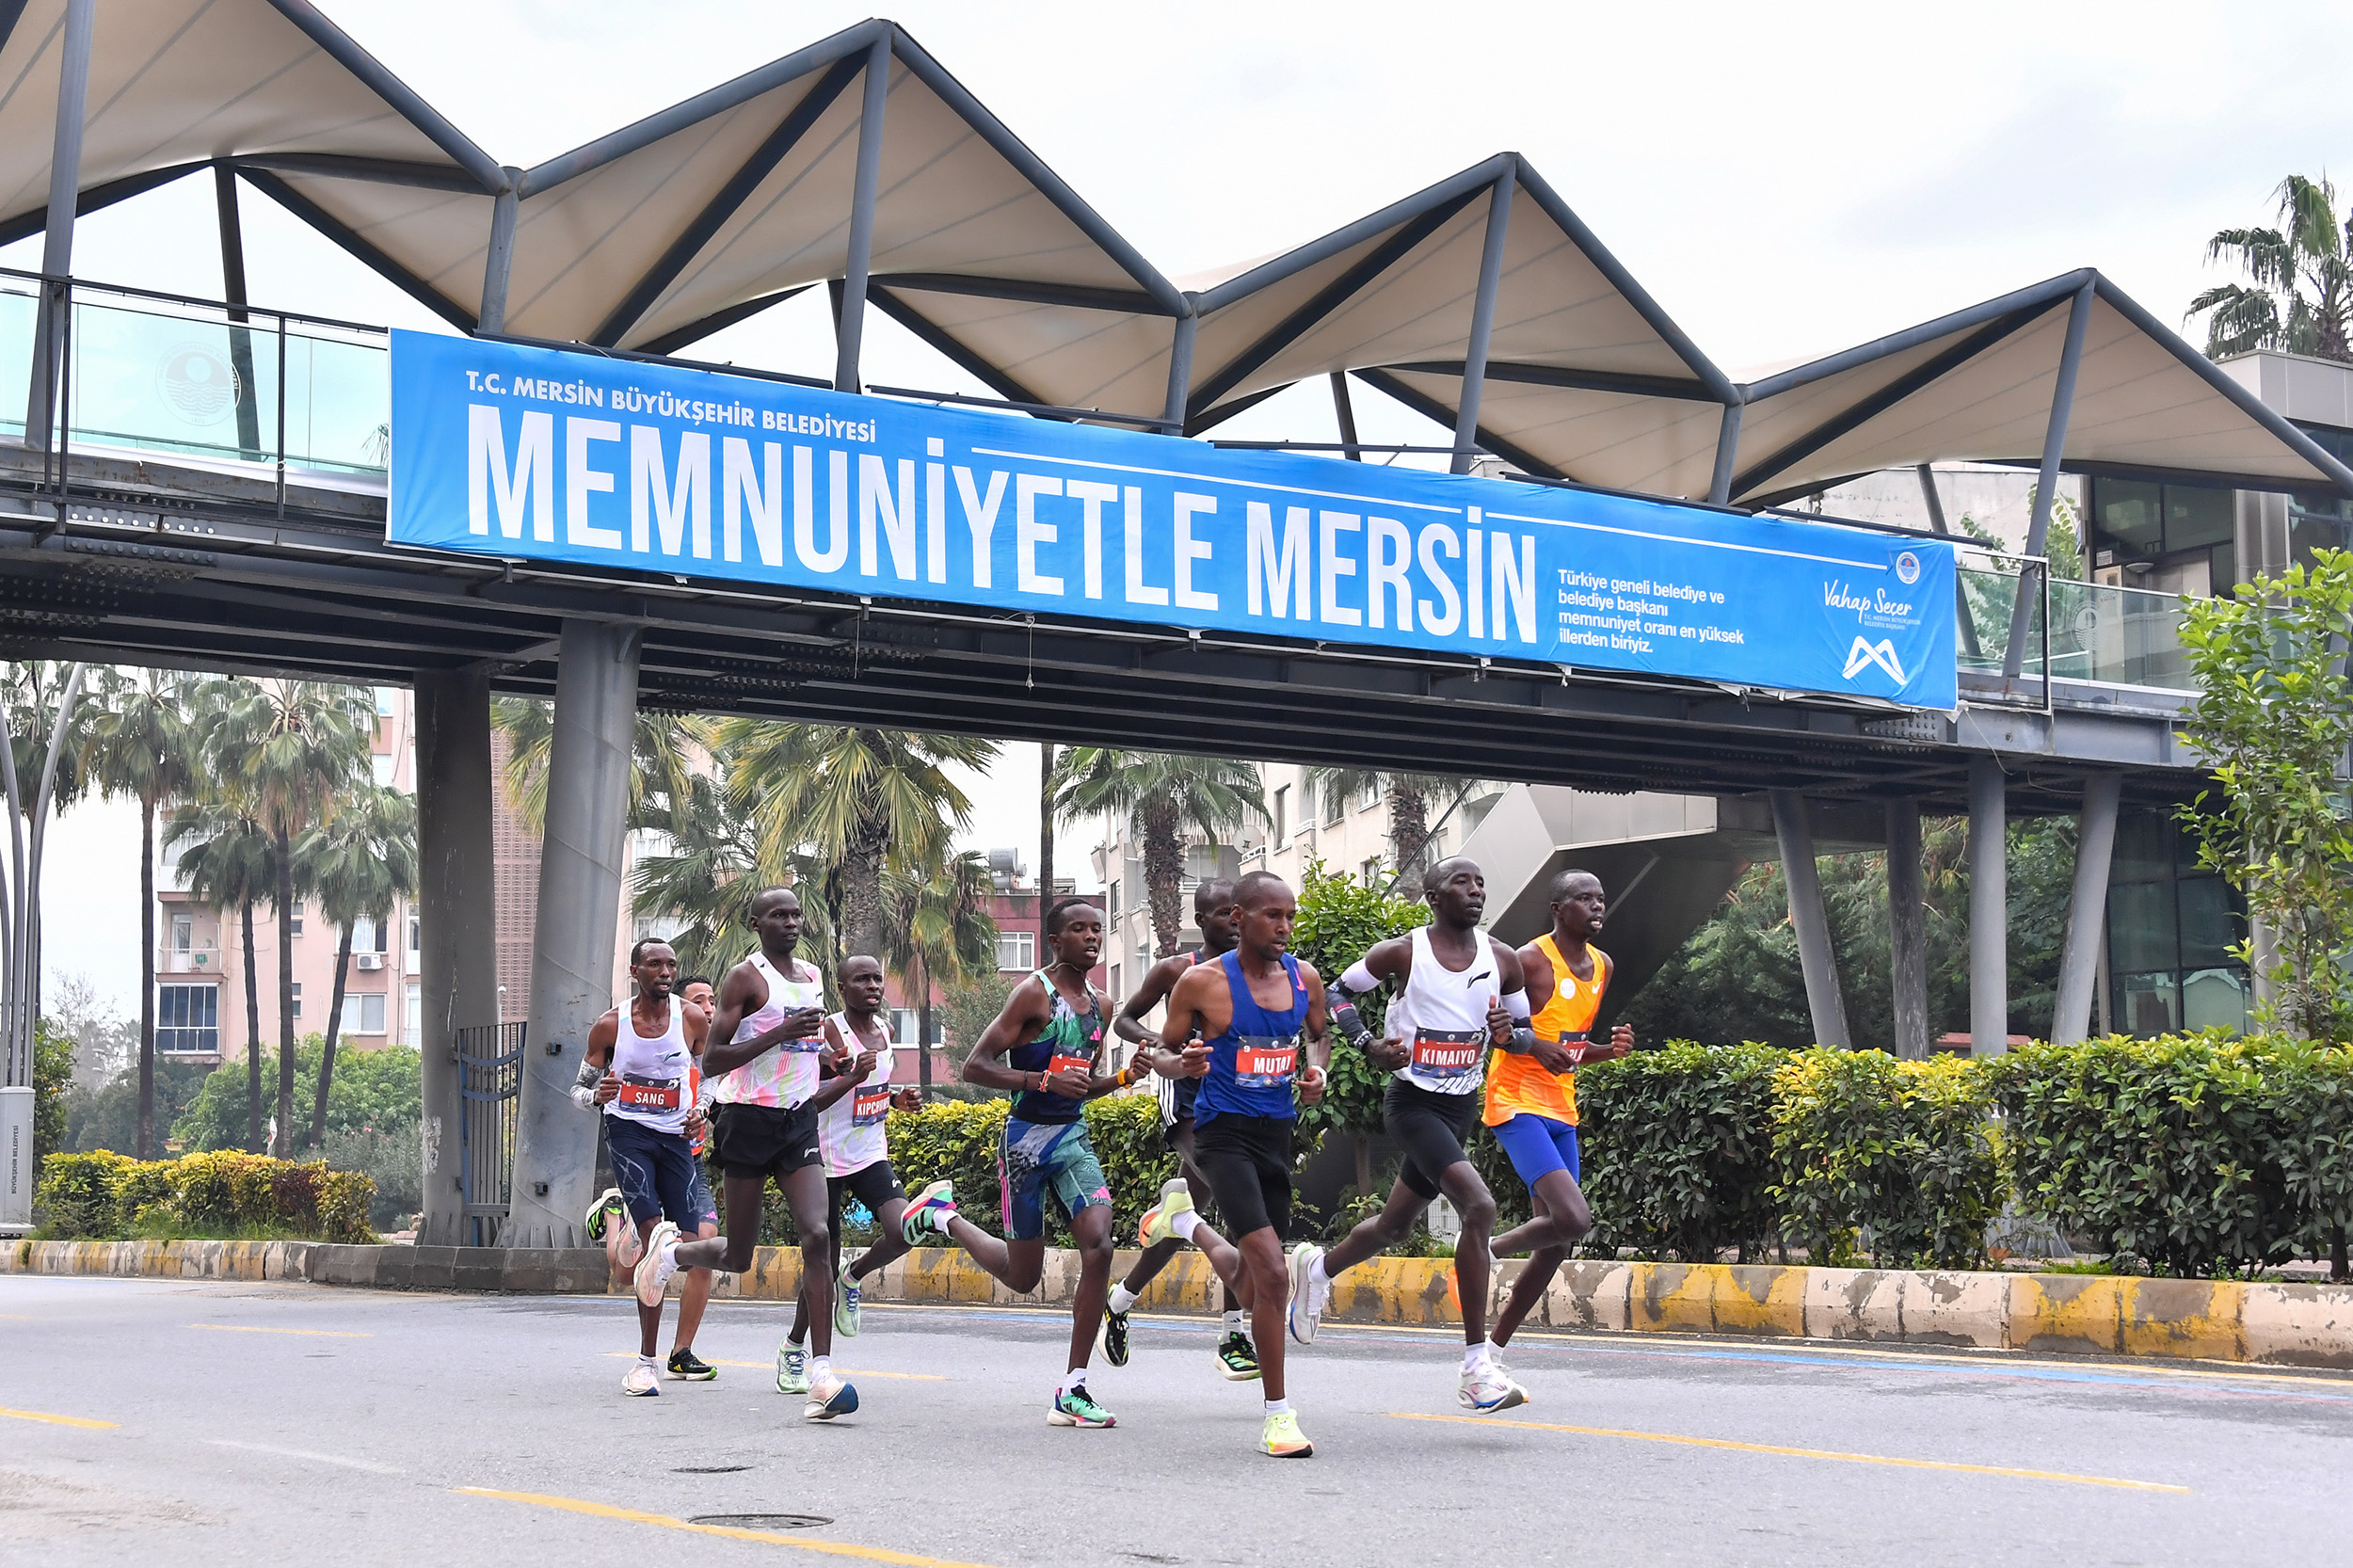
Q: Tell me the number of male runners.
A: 9